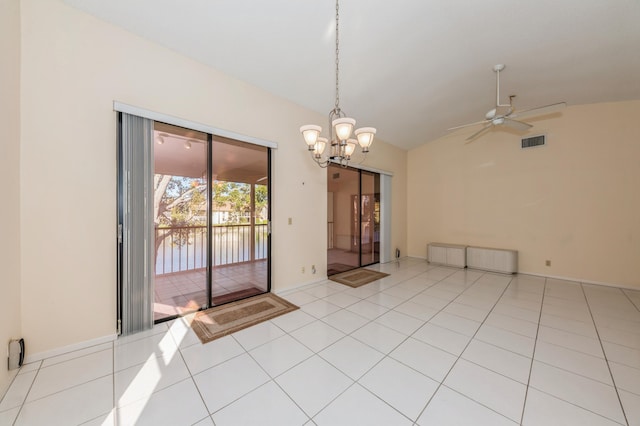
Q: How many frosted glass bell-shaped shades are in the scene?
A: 5